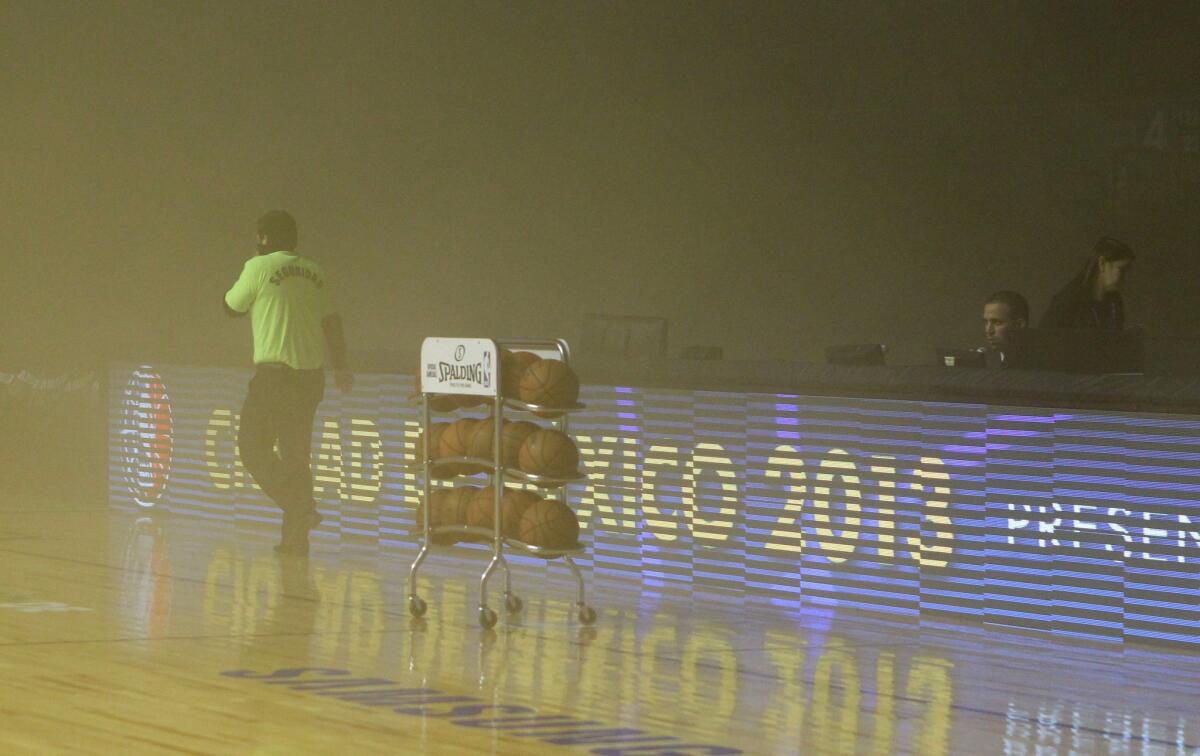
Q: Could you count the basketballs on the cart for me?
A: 15